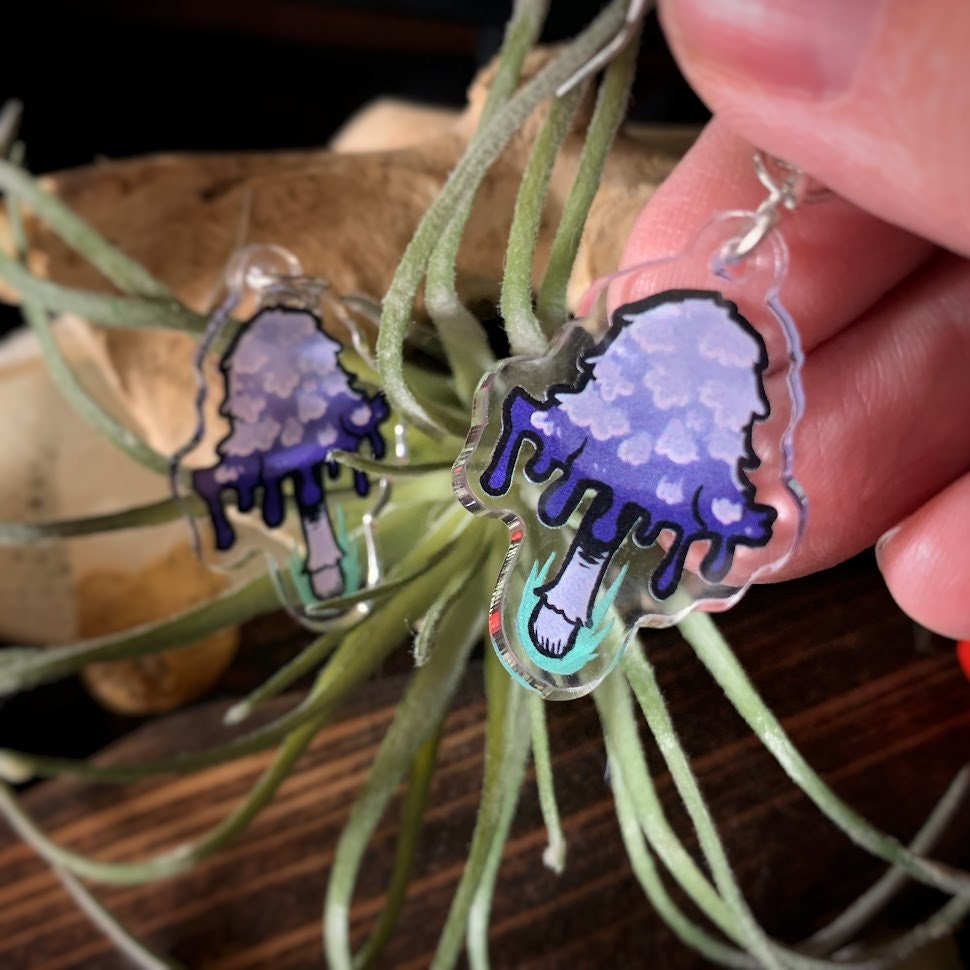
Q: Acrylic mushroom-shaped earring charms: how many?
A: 2